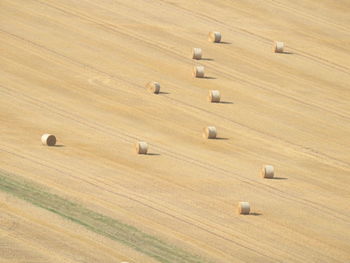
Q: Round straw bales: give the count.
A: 11